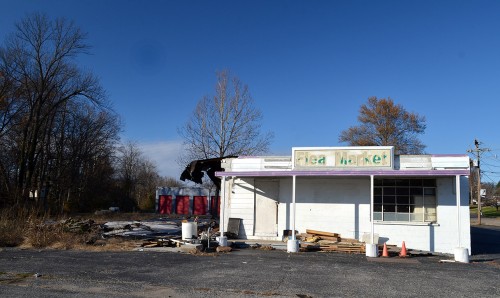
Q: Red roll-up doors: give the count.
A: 4